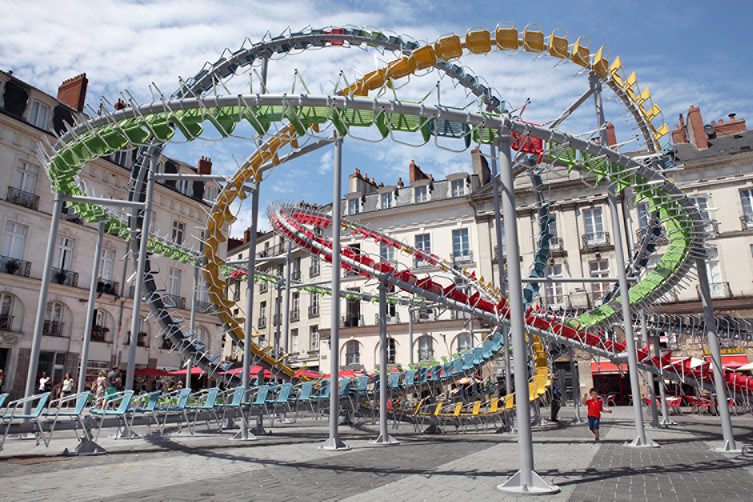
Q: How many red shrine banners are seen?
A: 0